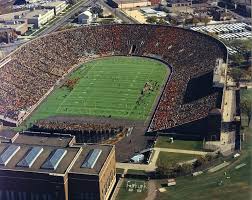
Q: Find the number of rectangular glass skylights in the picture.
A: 4